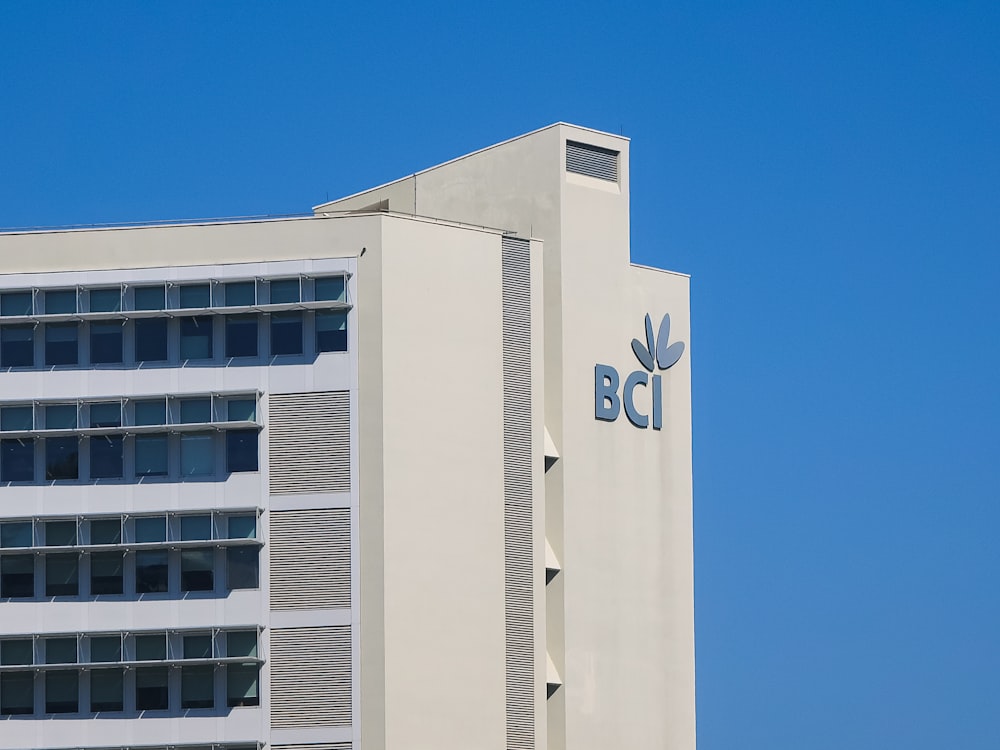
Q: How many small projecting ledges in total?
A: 3